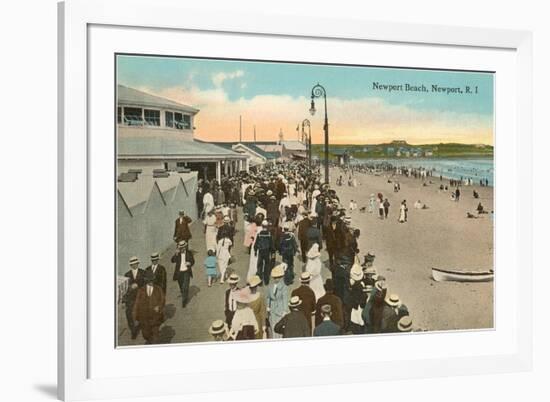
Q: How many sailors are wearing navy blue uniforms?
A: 2